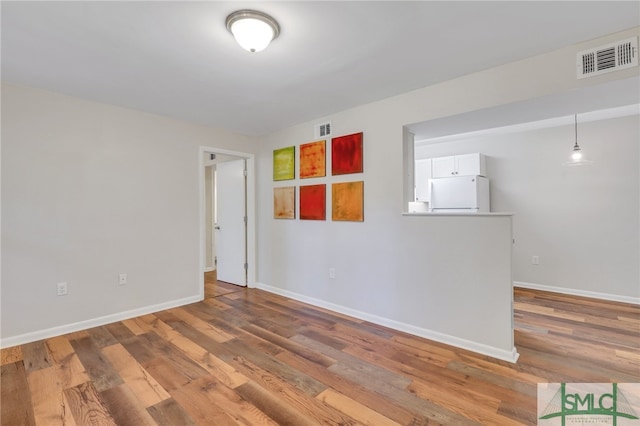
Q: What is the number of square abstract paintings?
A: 6